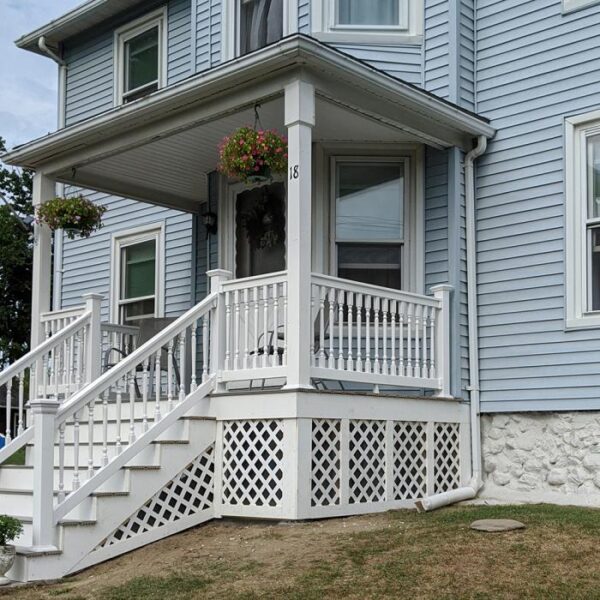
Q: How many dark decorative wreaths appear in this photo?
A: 1